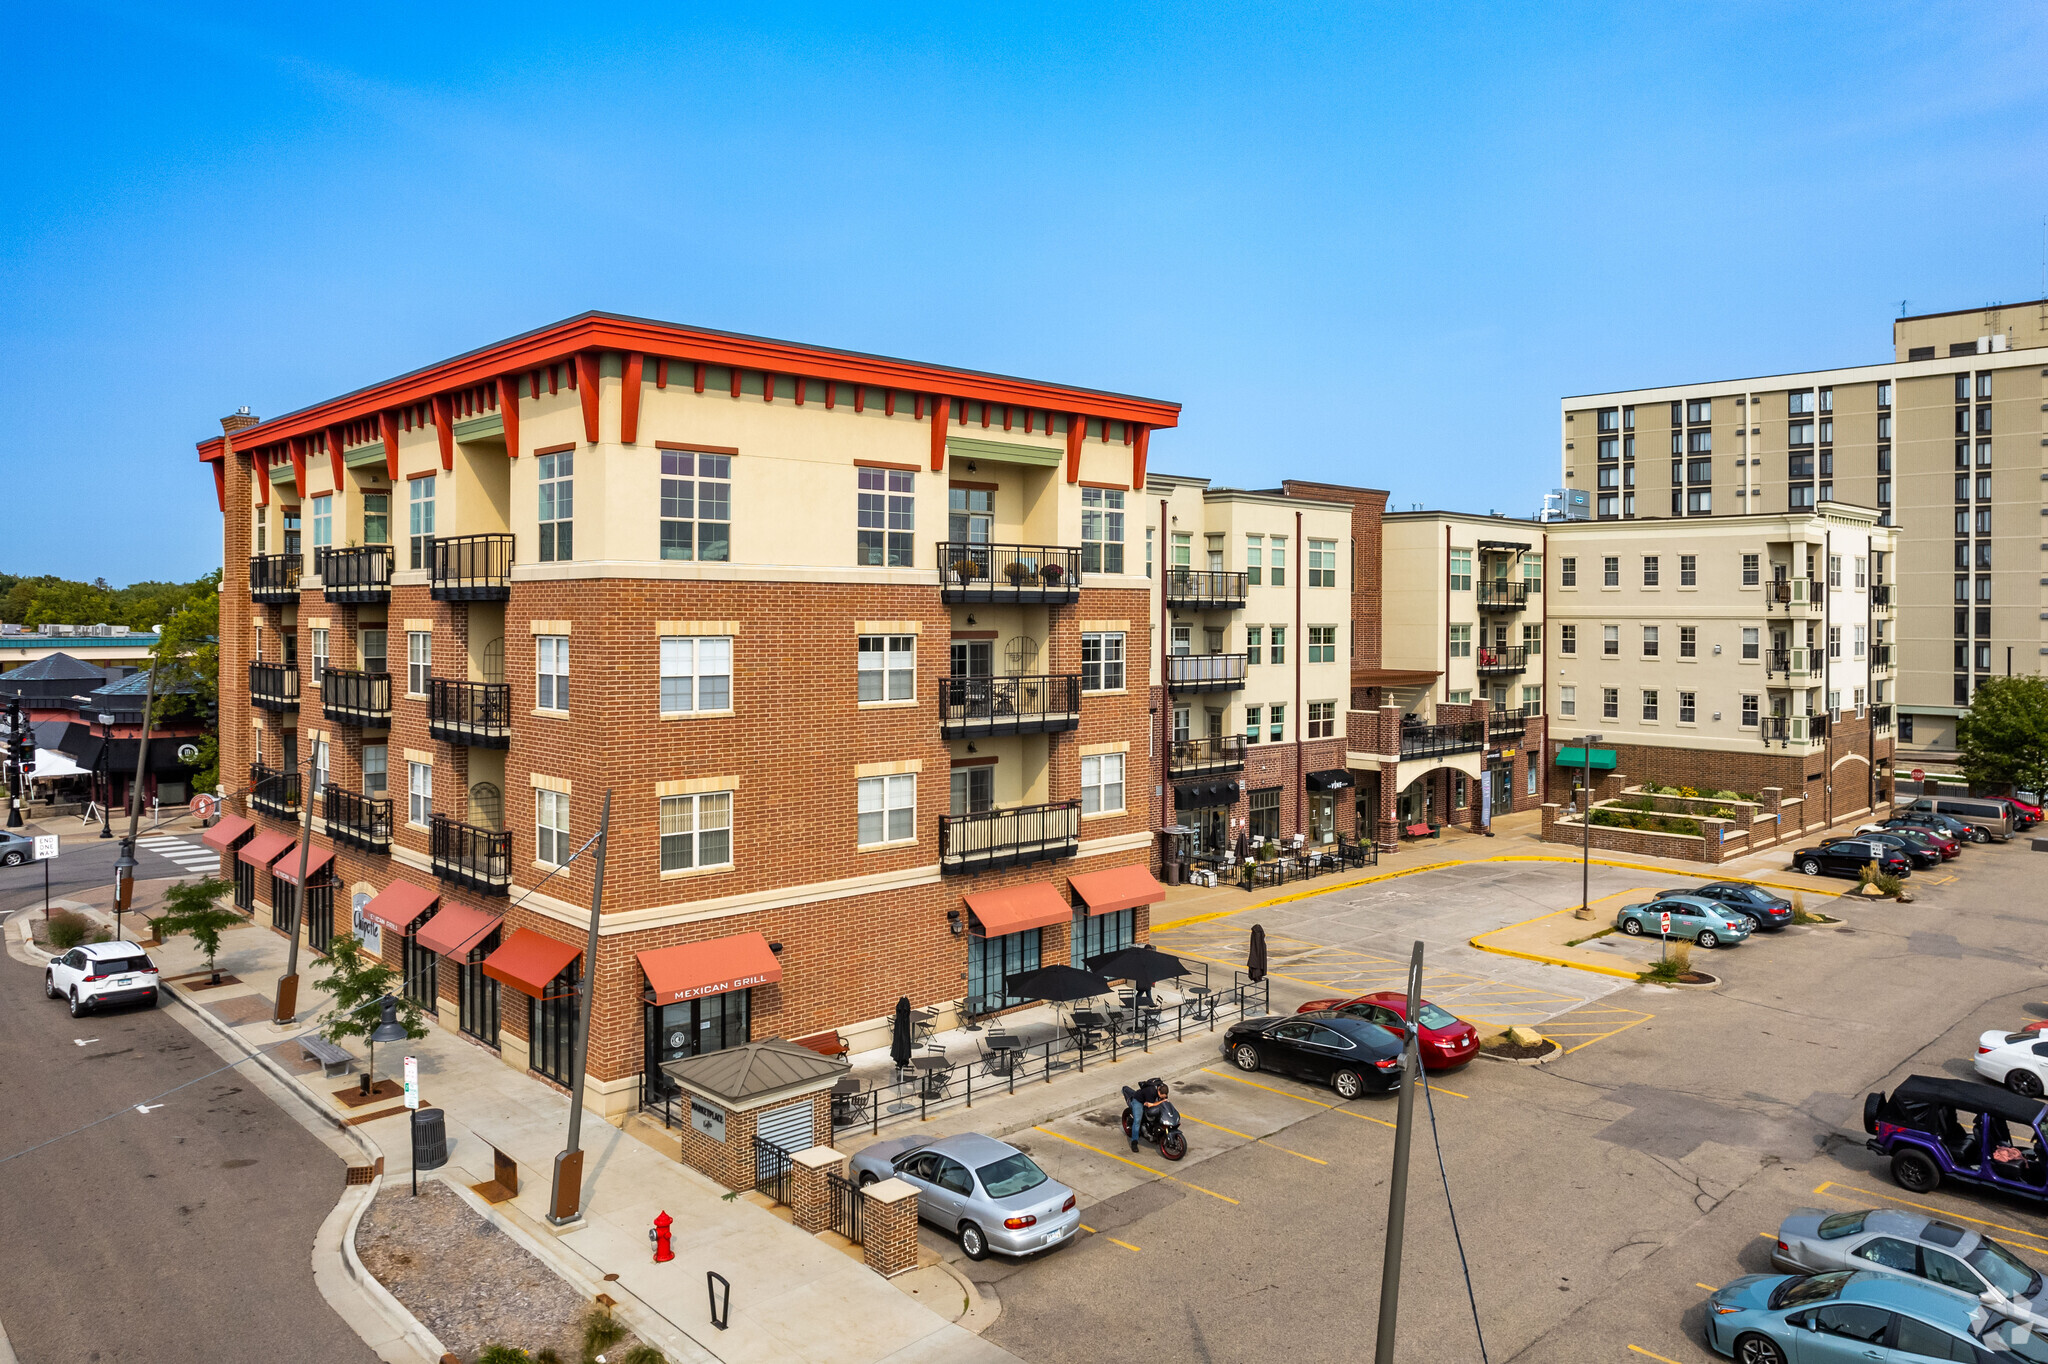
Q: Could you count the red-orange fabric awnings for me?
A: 9